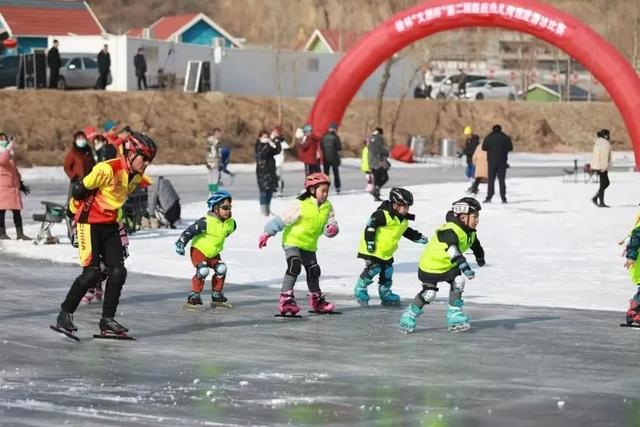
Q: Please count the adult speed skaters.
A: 1